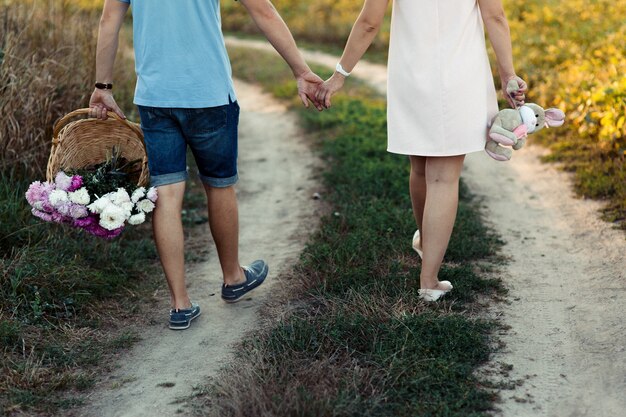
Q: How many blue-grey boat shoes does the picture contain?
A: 2